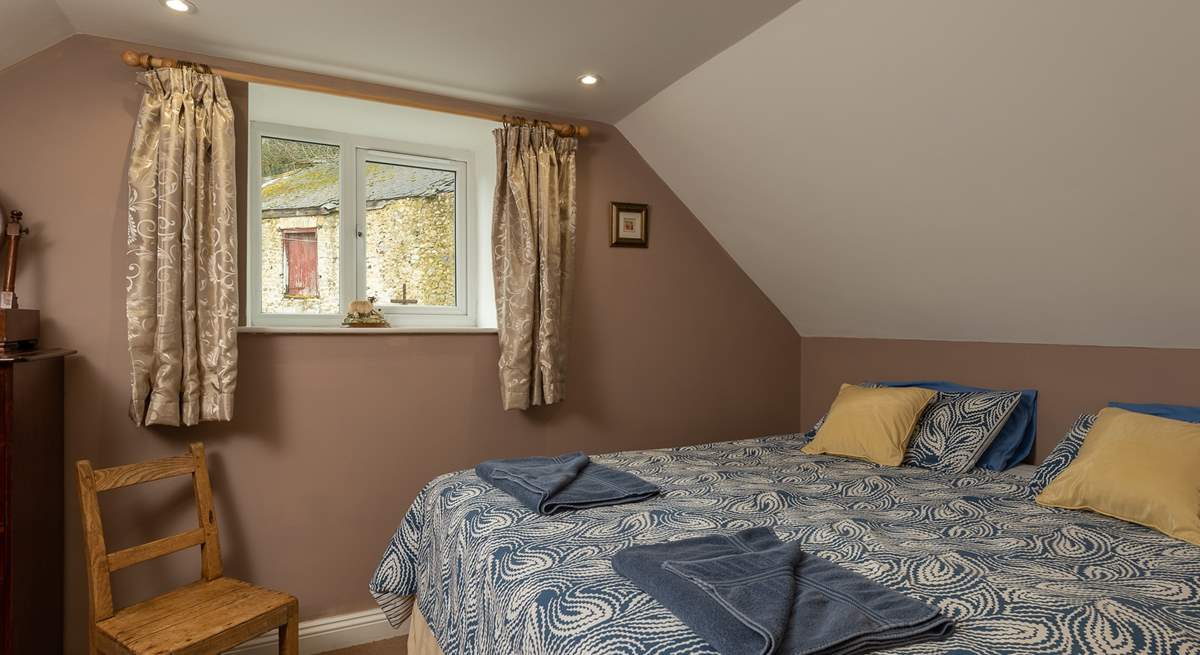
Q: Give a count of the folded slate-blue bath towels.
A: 2